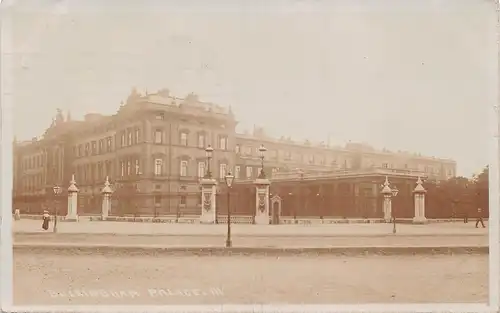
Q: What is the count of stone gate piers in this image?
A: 6